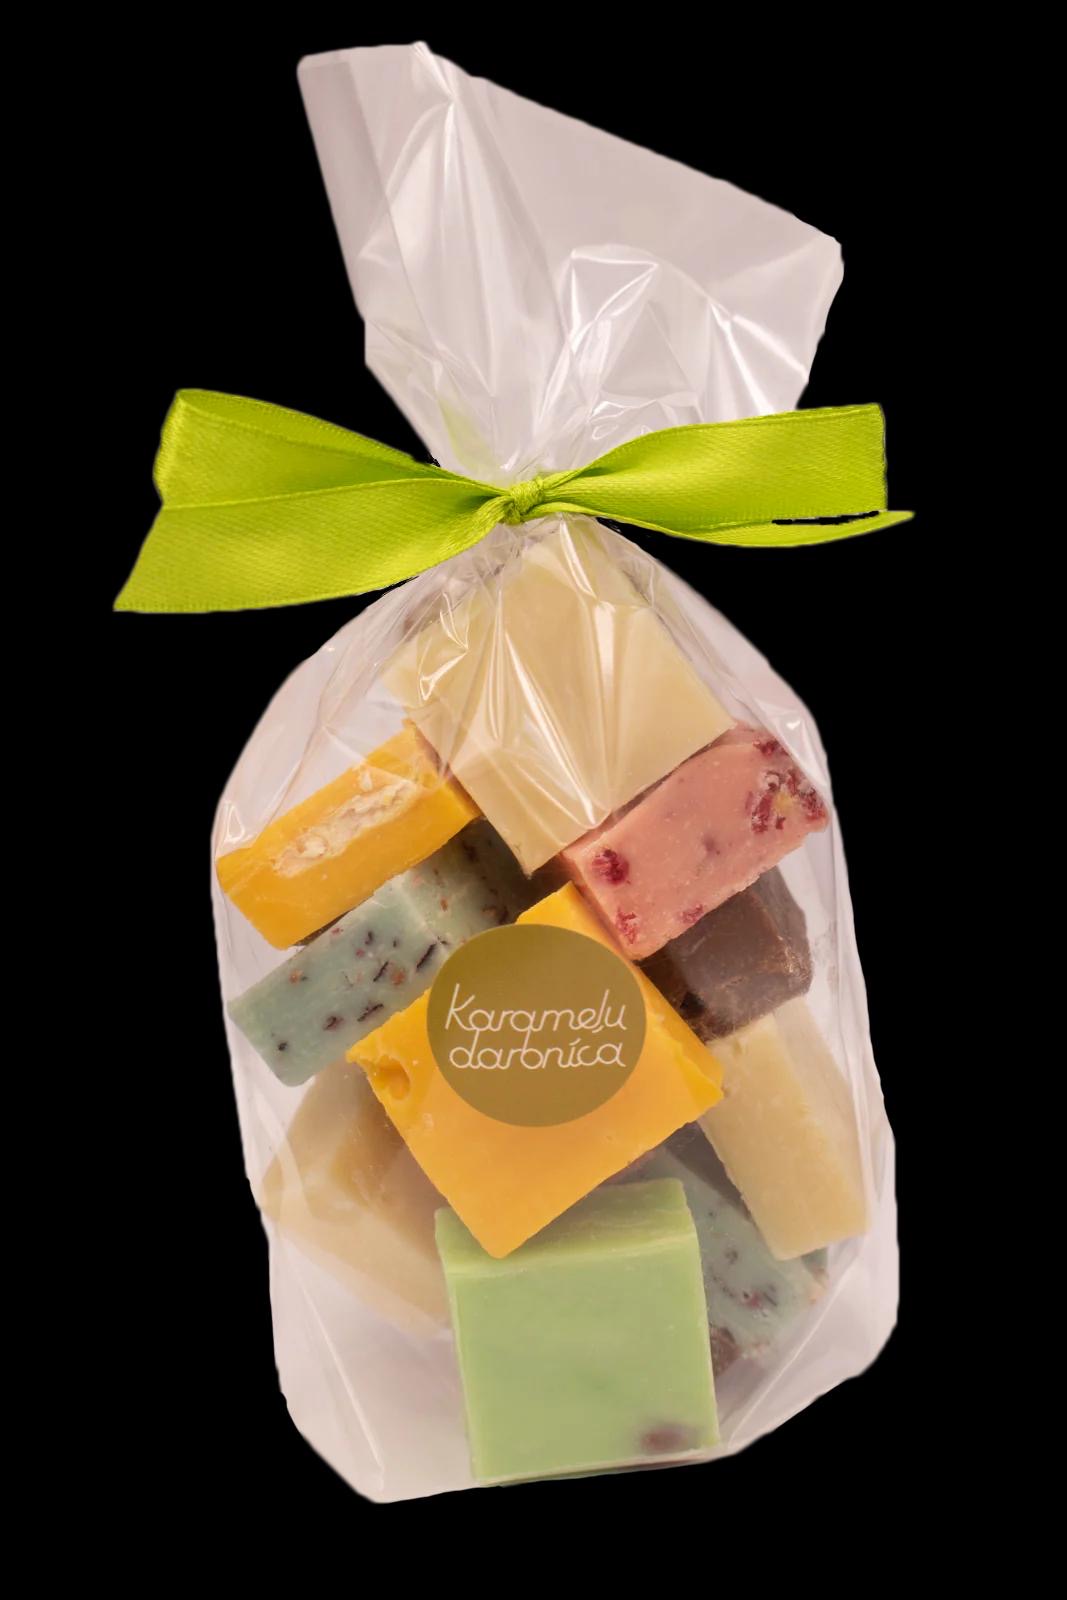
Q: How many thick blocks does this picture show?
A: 10